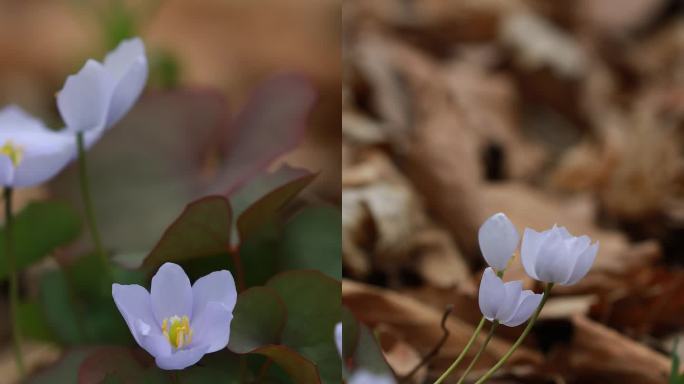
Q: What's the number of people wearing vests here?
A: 0